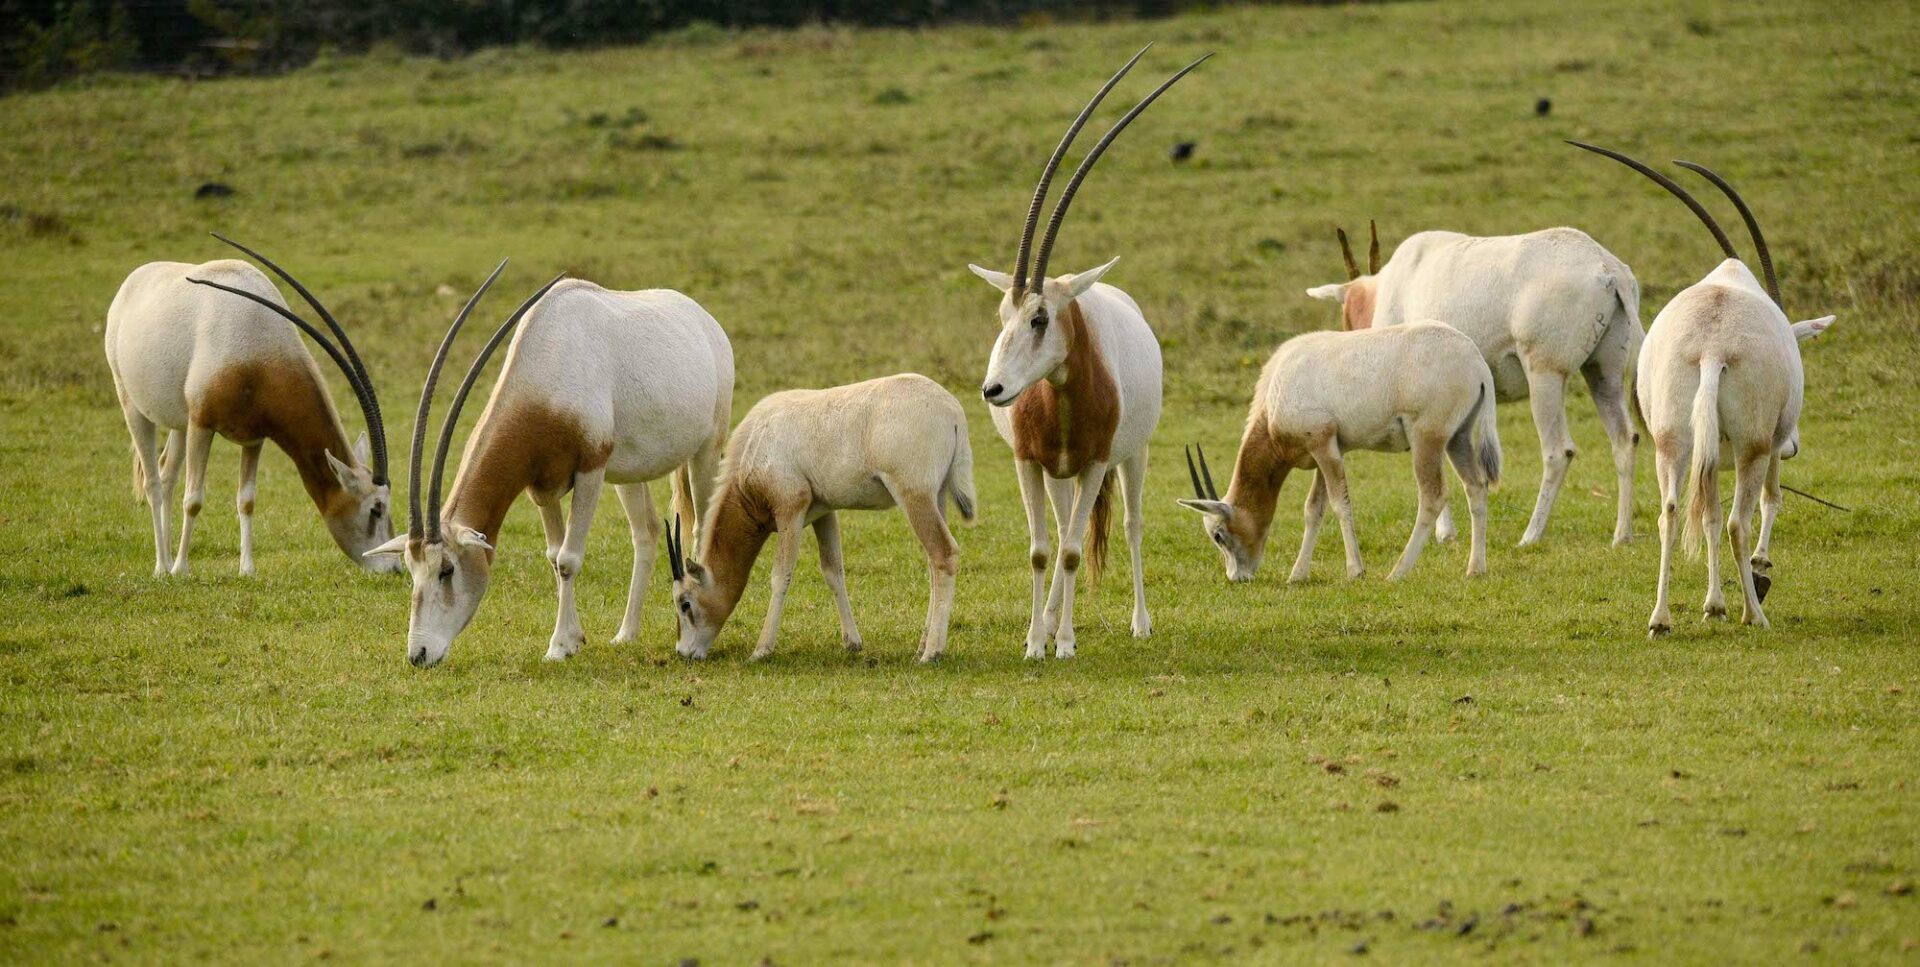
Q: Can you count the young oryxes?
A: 2